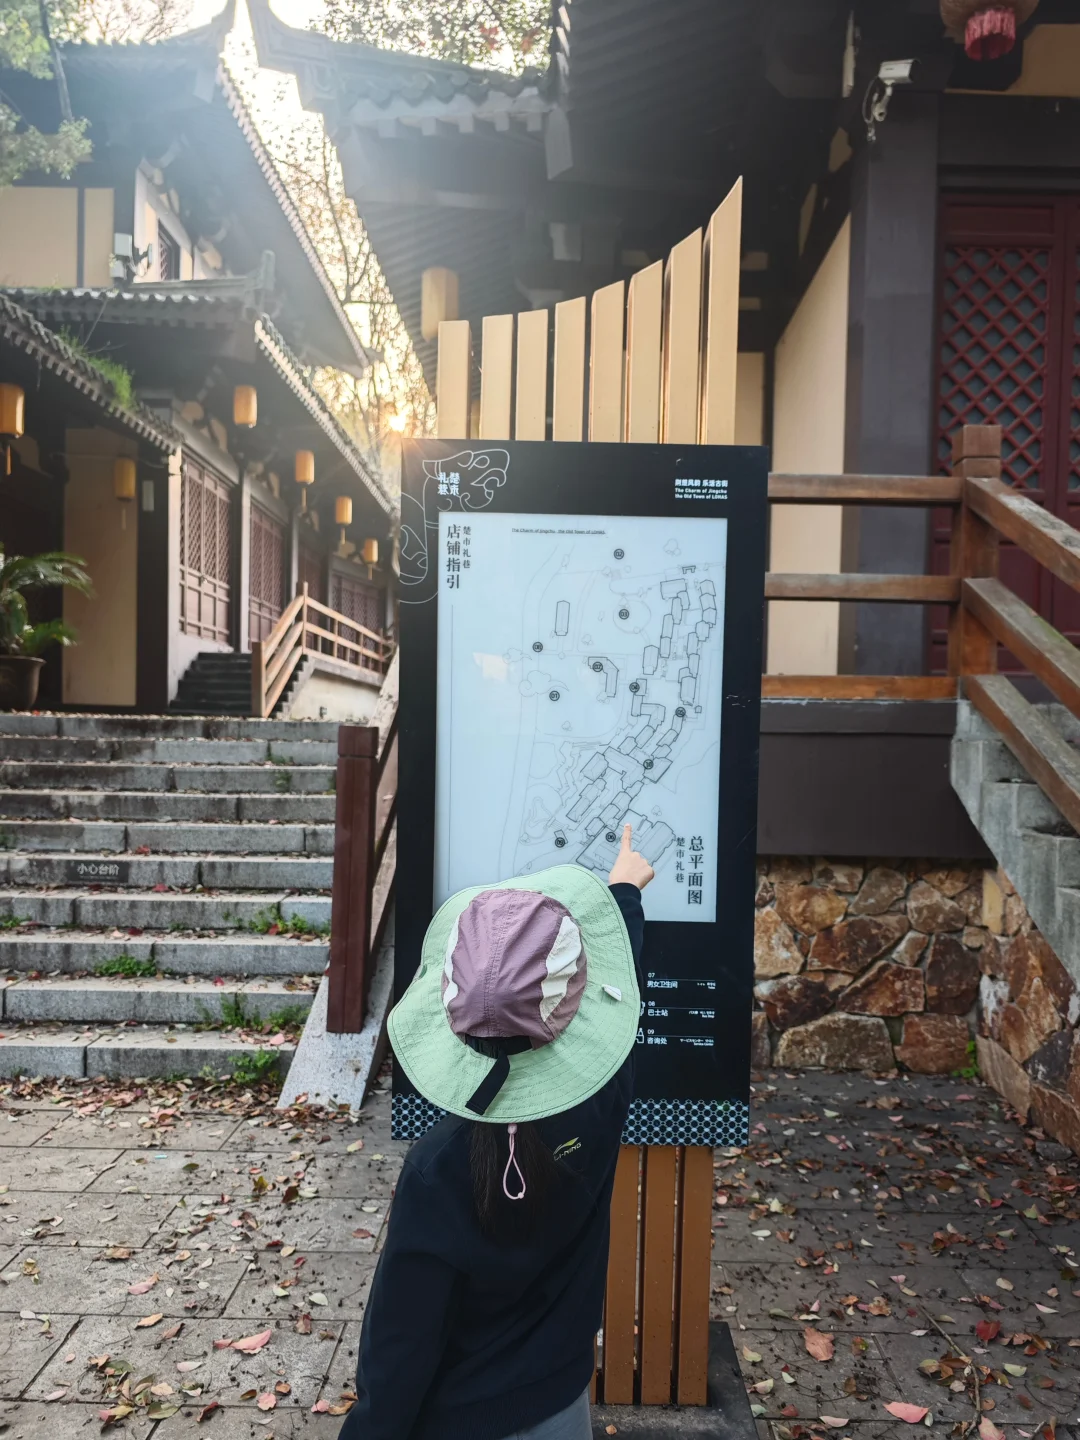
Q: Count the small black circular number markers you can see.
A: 10